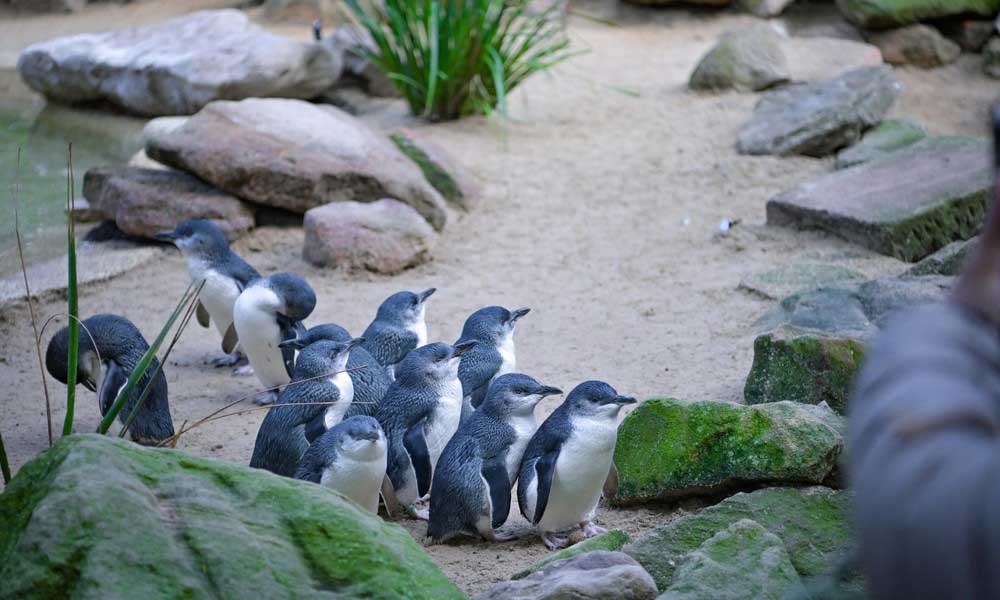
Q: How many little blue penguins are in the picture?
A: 11